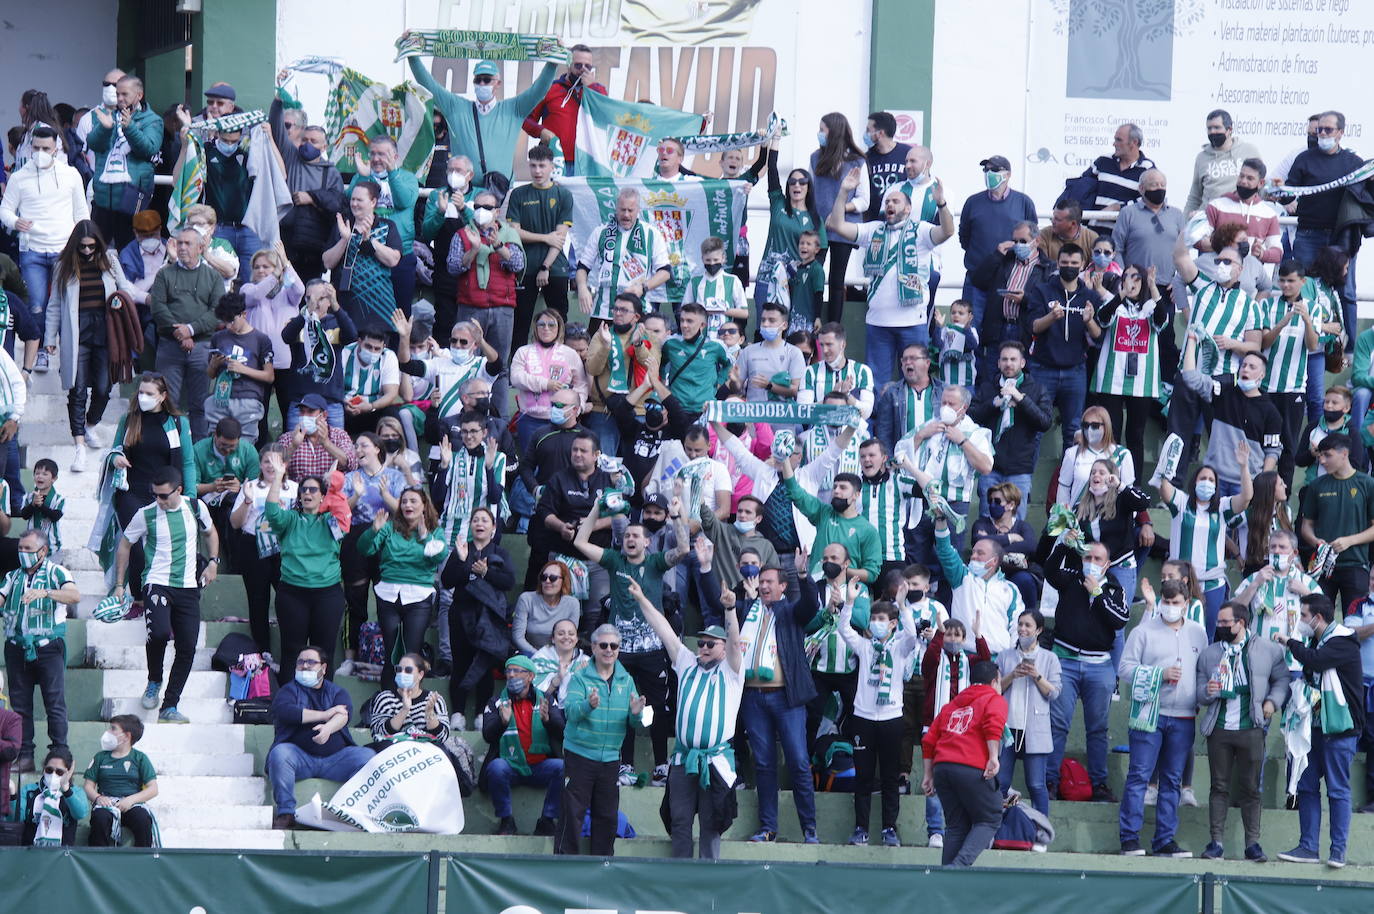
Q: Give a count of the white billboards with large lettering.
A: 2